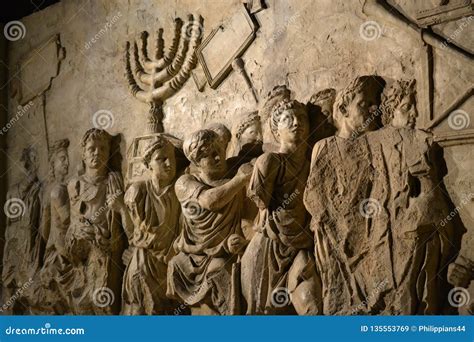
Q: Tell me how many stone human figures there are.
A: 12